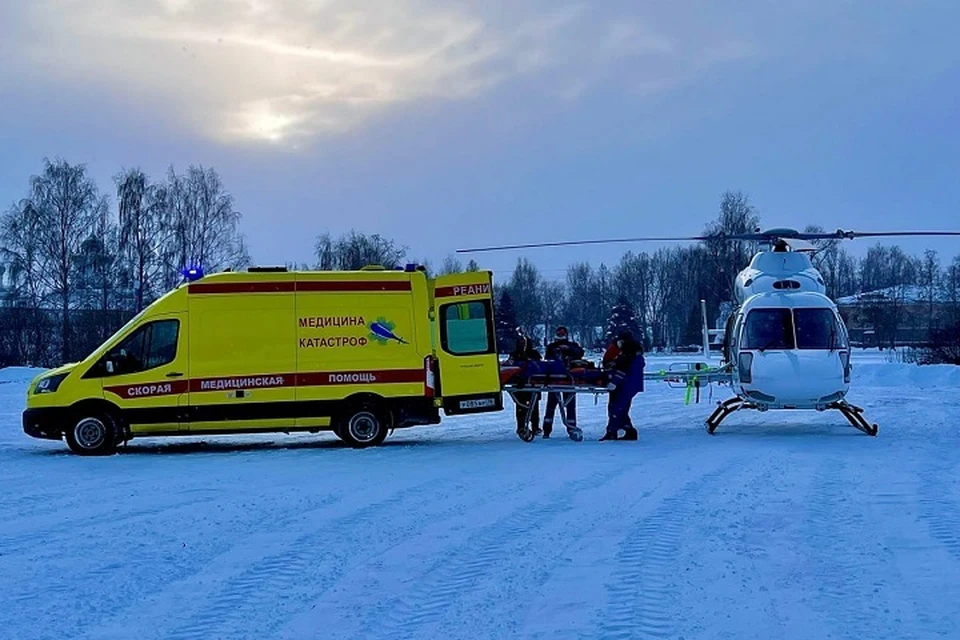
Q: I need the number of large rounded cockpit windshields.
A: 2